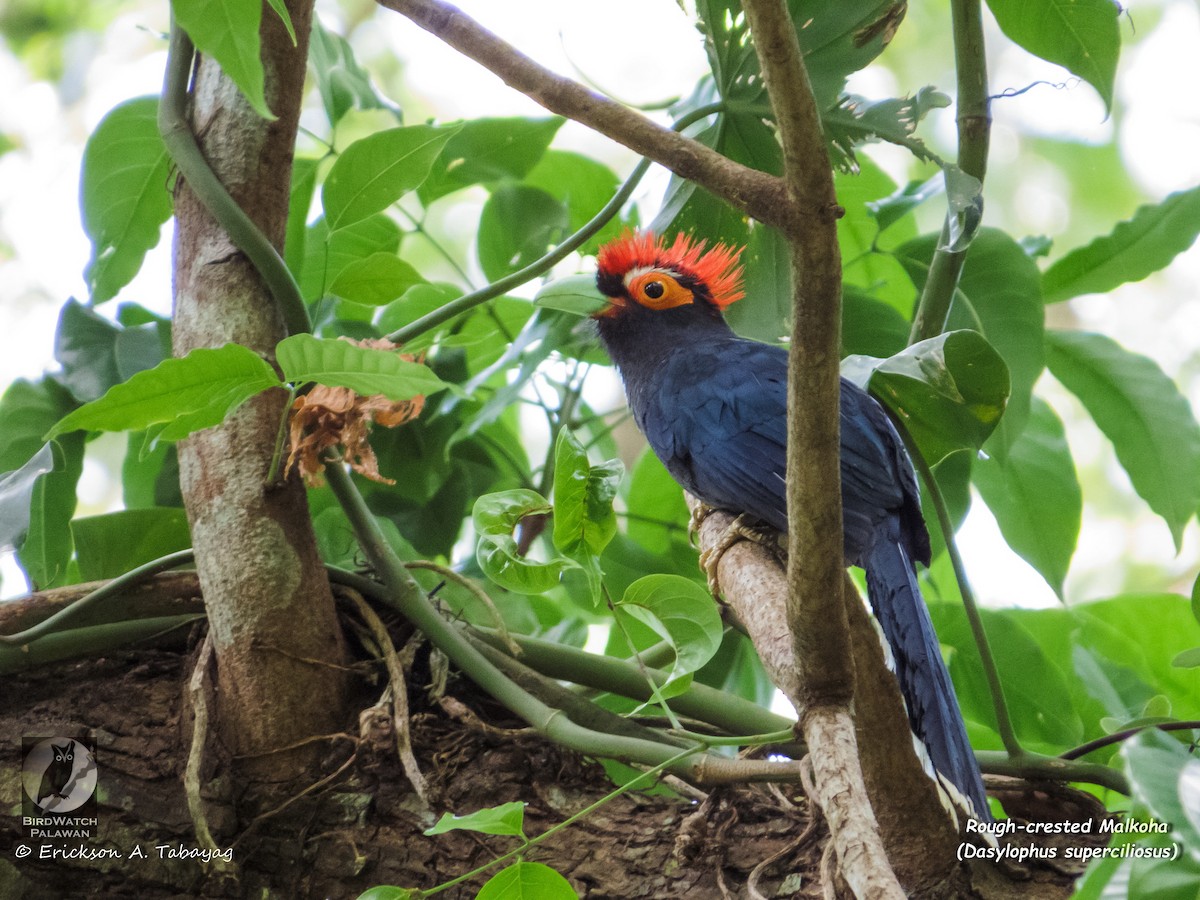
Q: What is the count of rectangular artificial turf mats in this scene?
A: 0